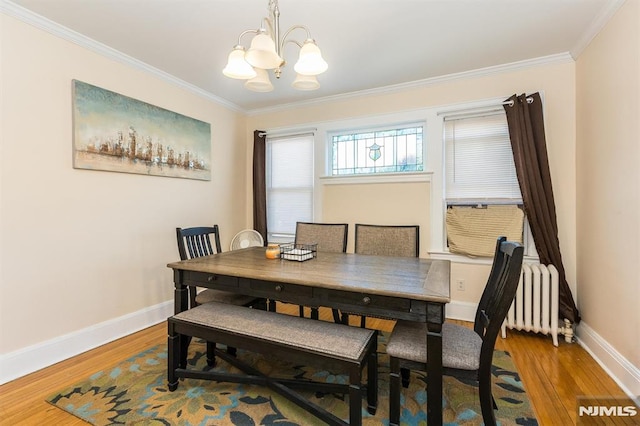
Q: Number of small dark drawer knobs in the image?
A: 3